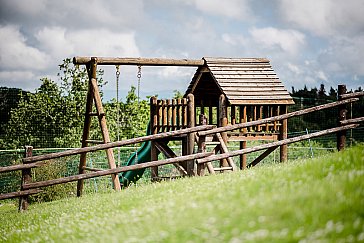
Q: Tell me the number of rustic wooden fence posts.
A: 3